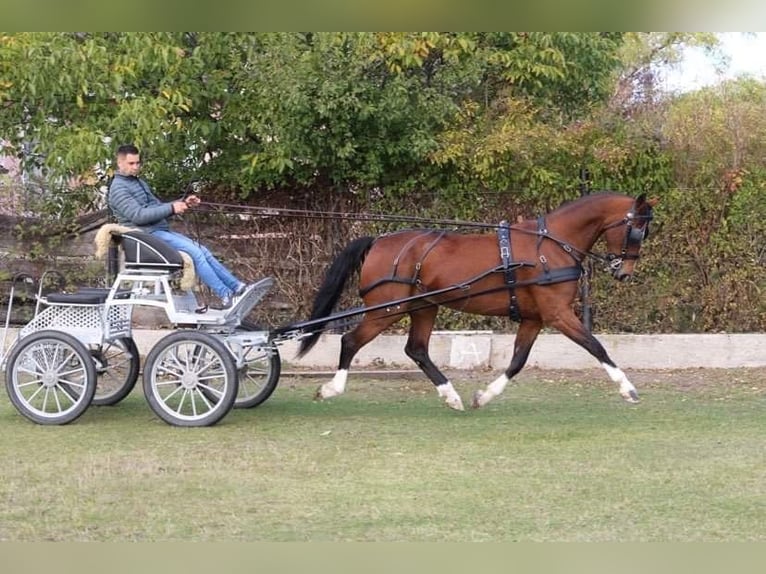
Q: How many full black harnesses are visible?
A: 1